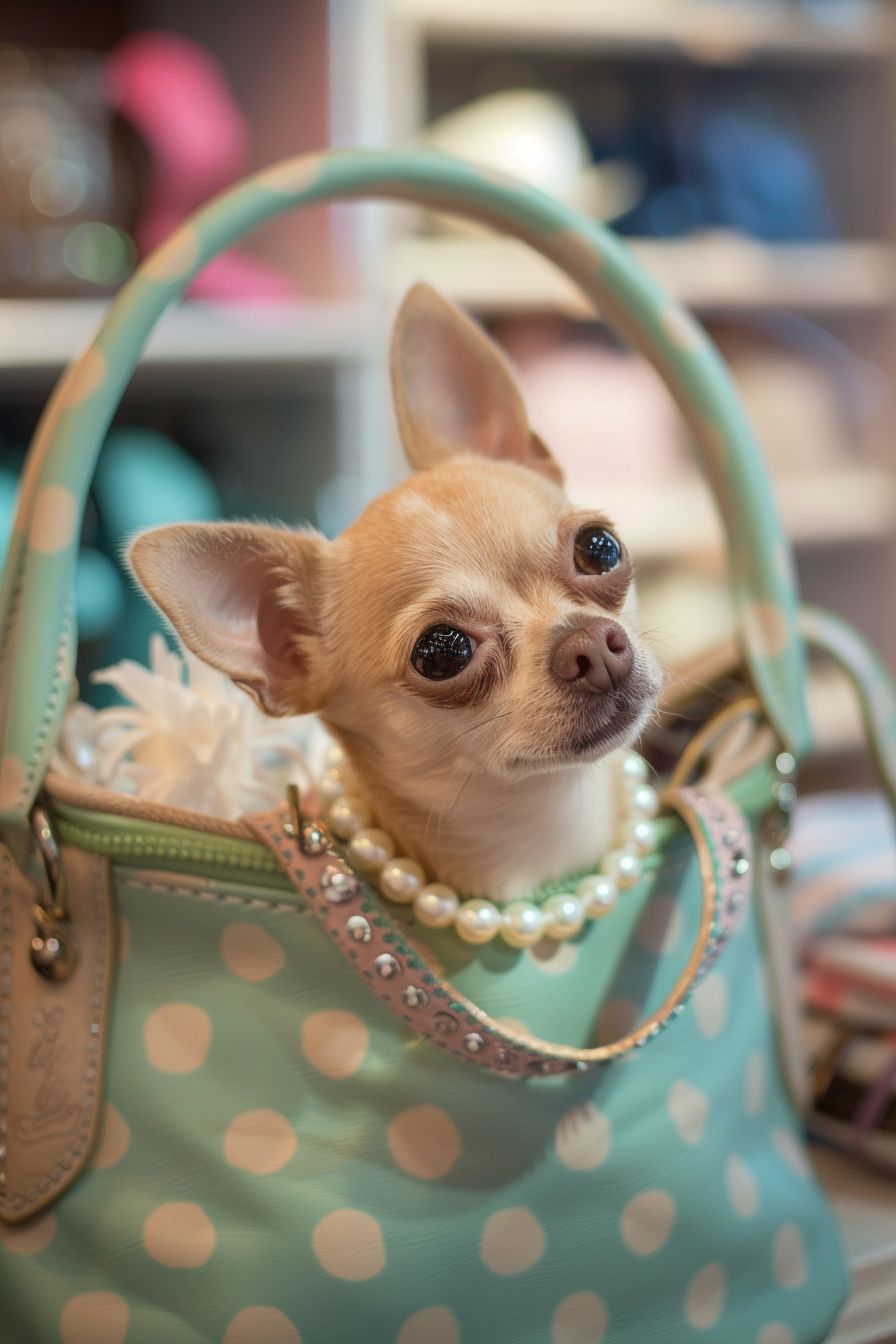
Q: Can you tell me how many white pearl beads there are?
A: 14